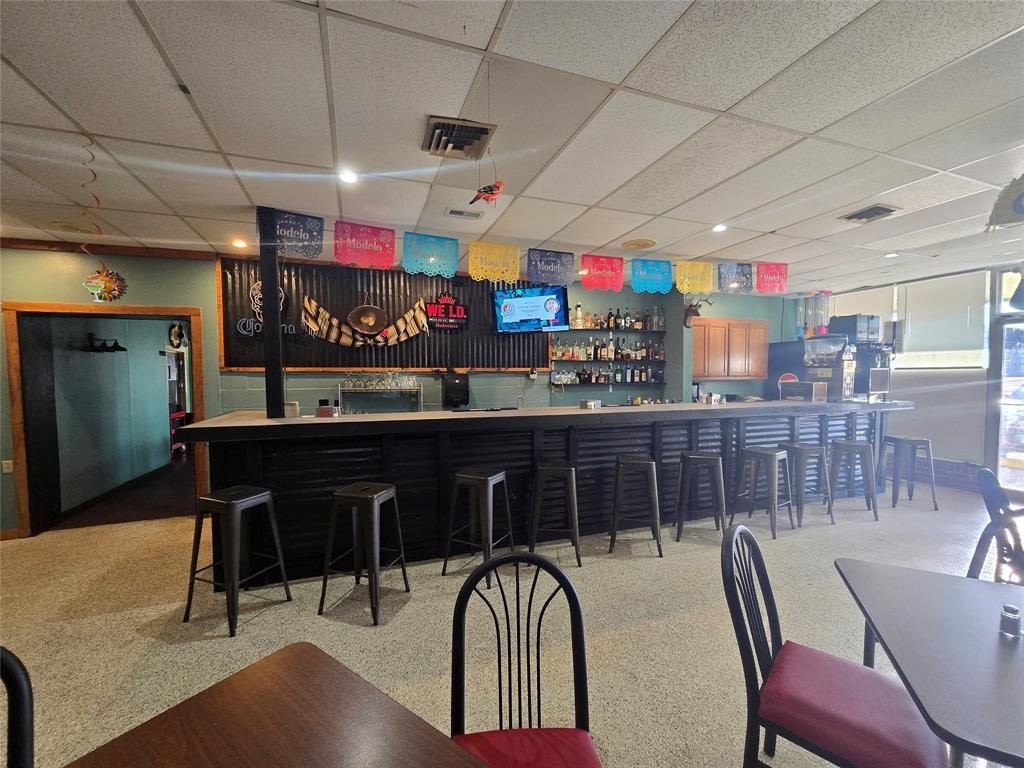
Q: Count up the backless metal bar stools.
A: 10